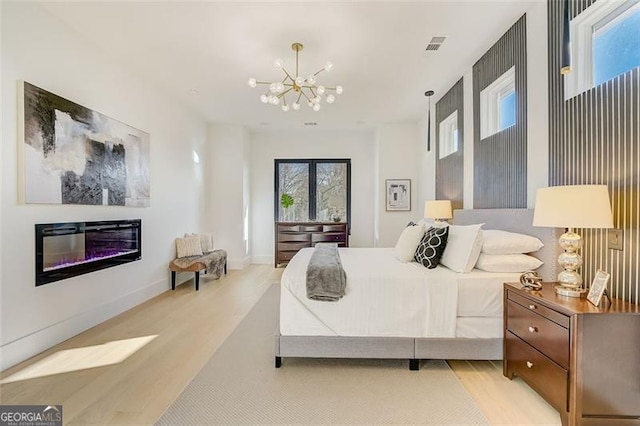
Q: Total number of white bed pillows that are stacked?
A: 2